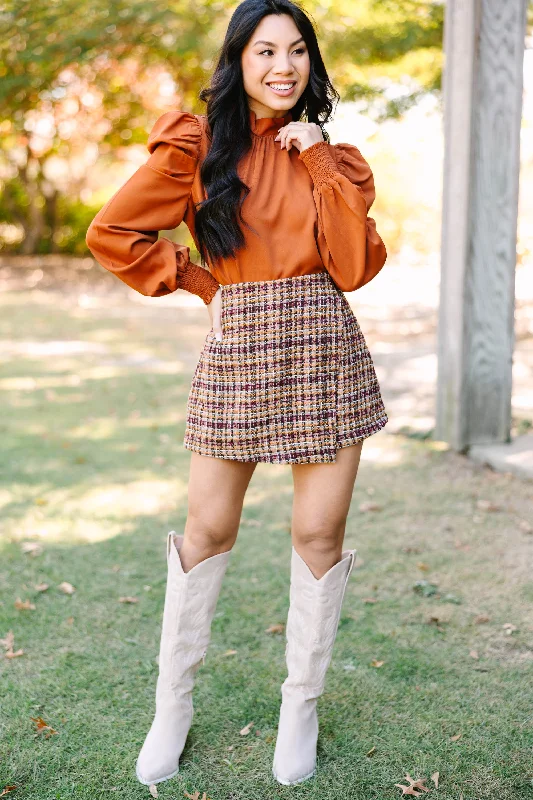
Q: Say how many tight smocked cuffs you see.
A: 2